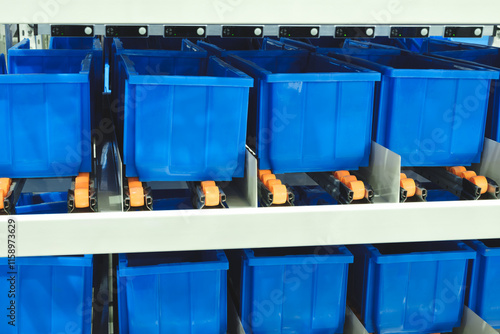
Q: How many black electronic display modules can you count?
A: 8